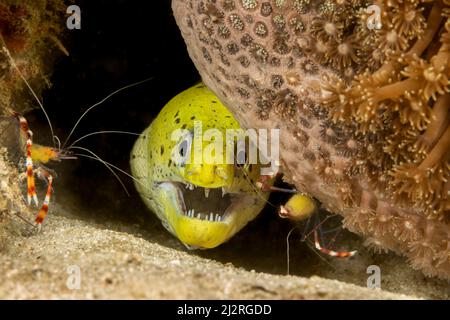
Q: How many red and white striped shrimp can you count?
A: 2